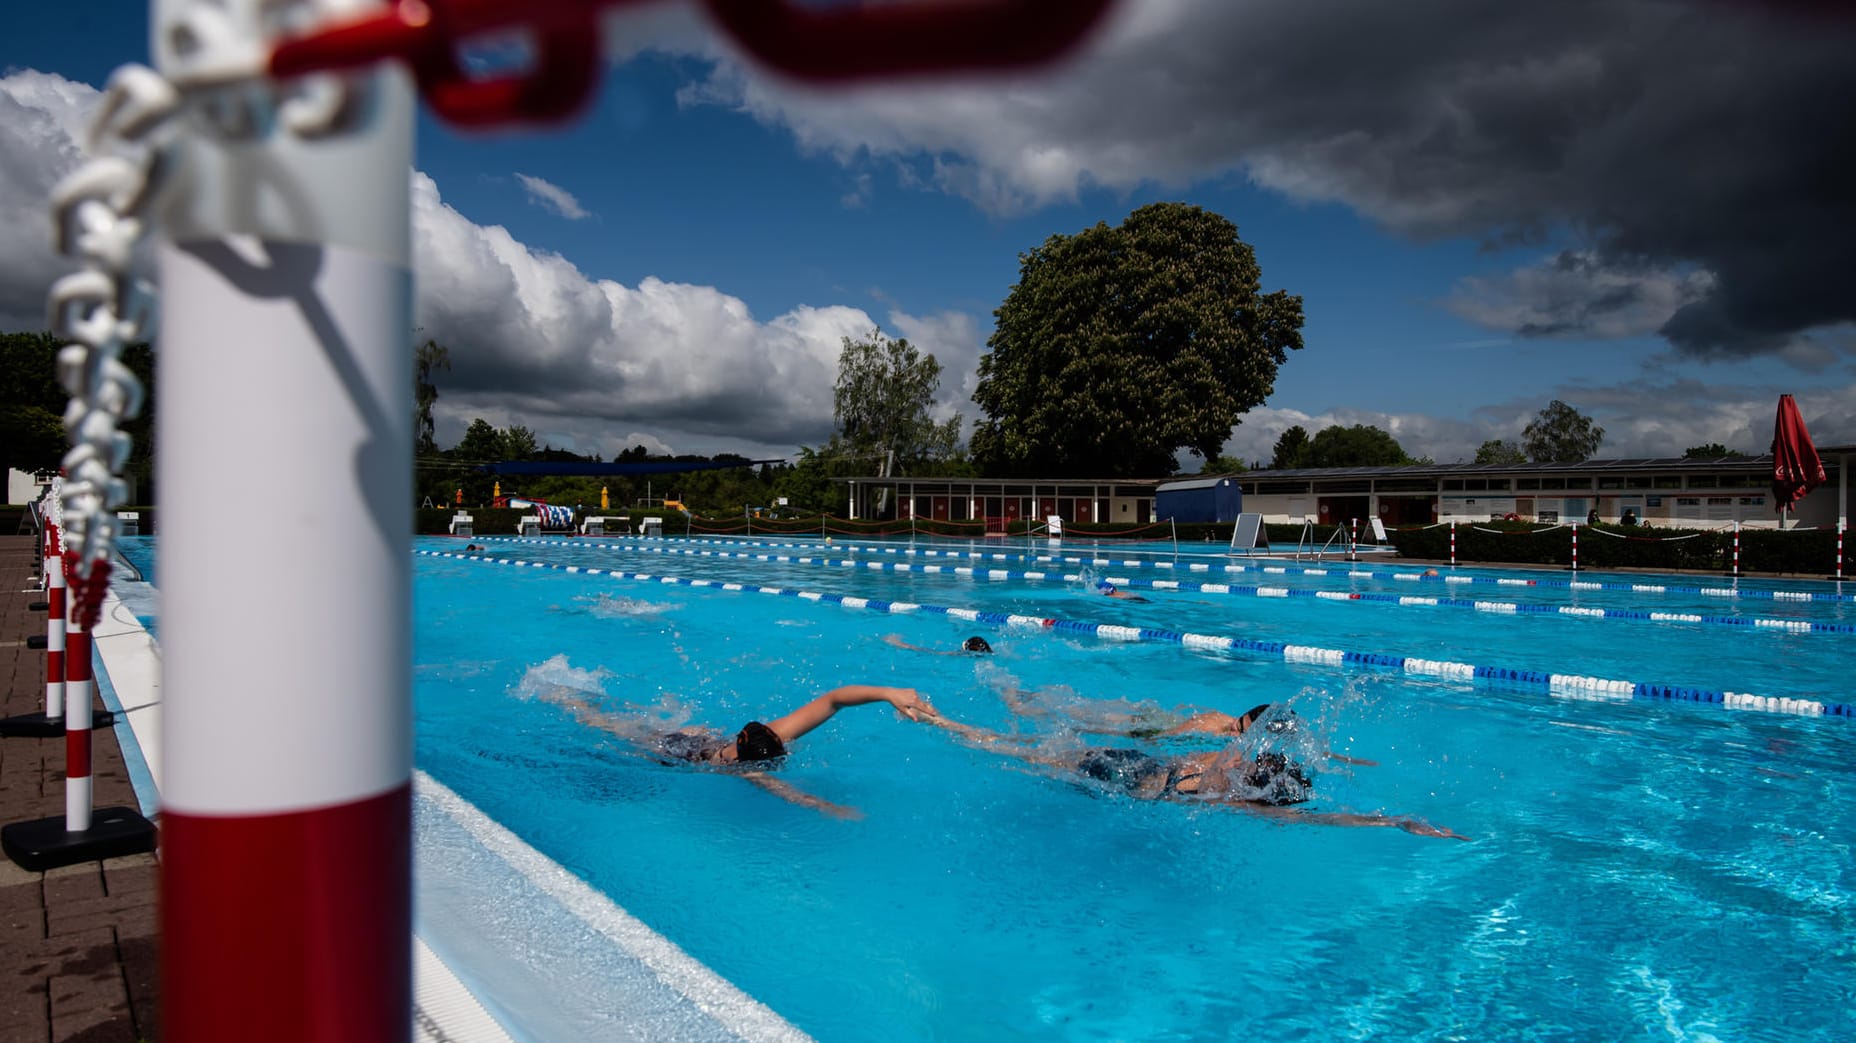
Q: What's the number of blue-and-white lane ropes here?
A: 3